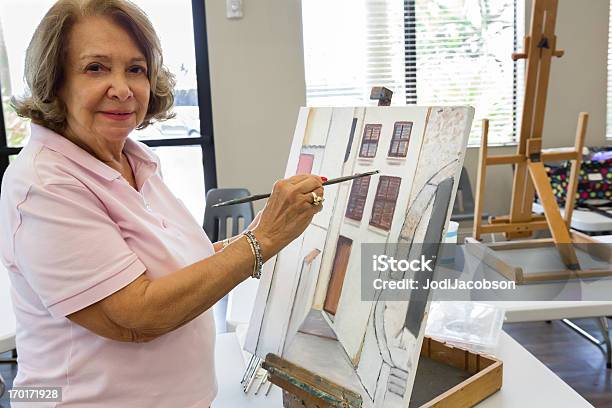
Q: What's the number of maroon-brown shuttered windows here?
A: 4